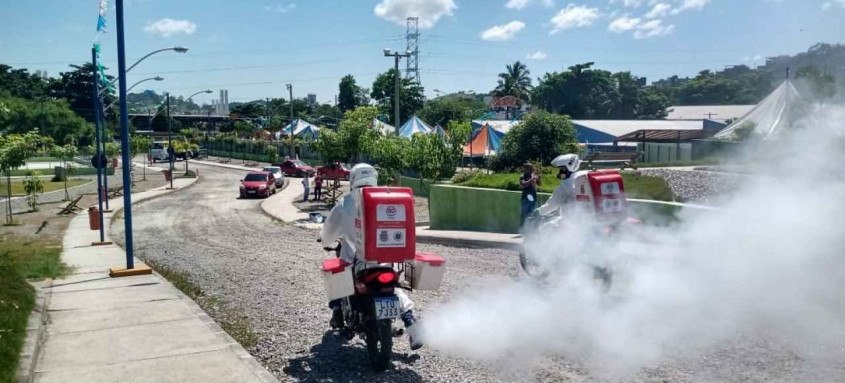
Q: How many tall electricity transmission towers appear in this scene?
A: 1